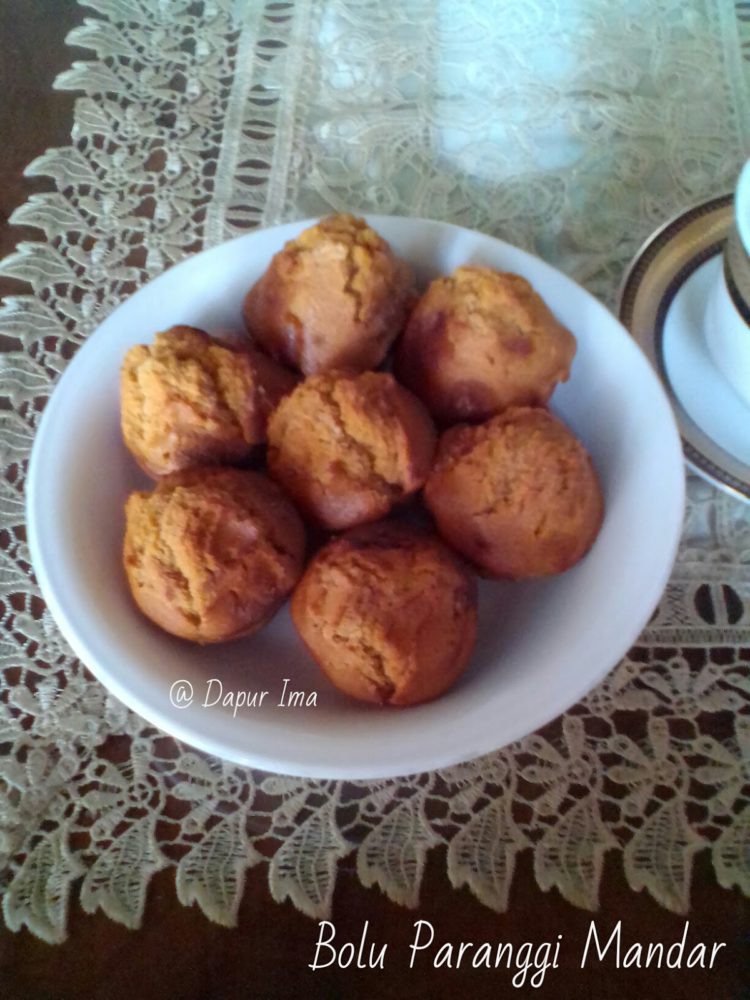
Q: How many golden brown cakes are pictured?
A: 7